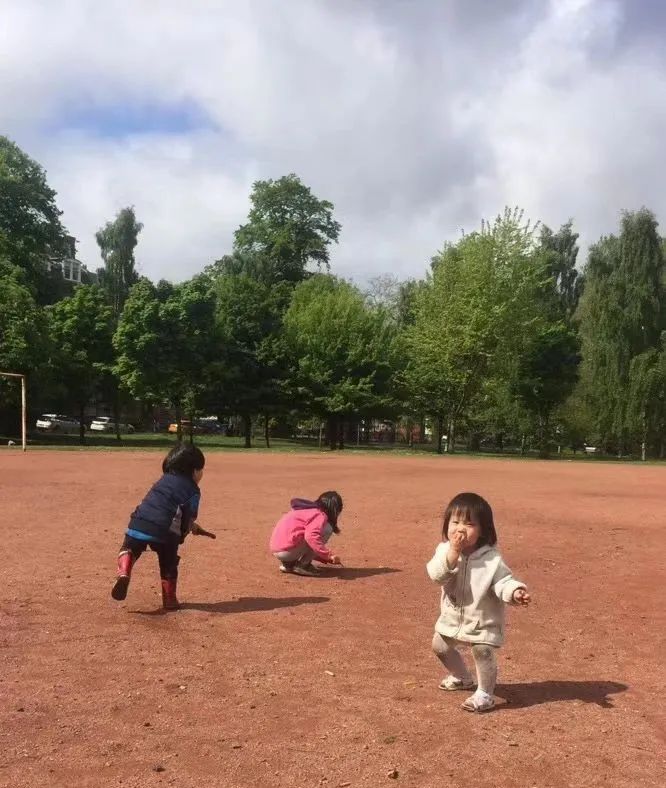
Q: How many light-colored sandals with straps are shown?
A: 2